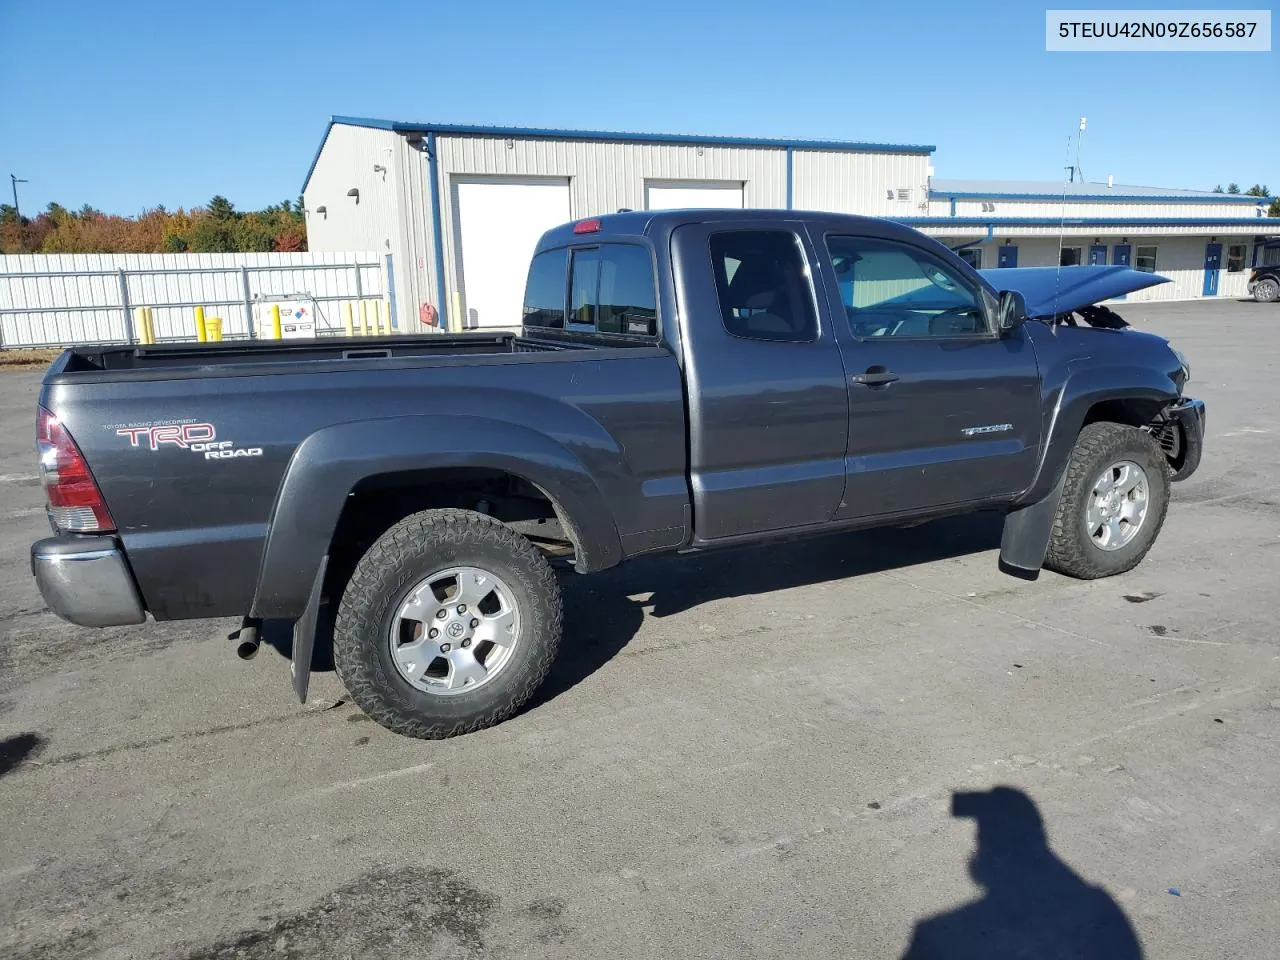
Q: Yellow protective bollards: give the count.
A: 9